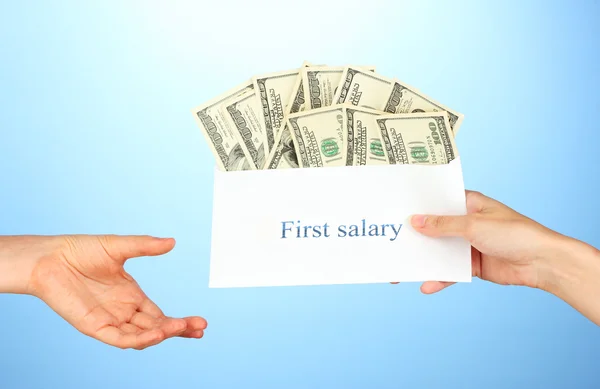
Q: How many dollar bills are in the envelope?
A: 10